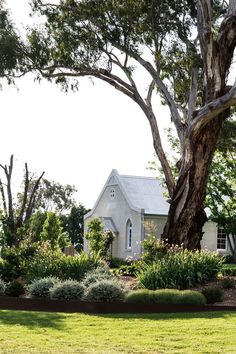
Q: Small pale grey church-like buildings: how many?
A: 1